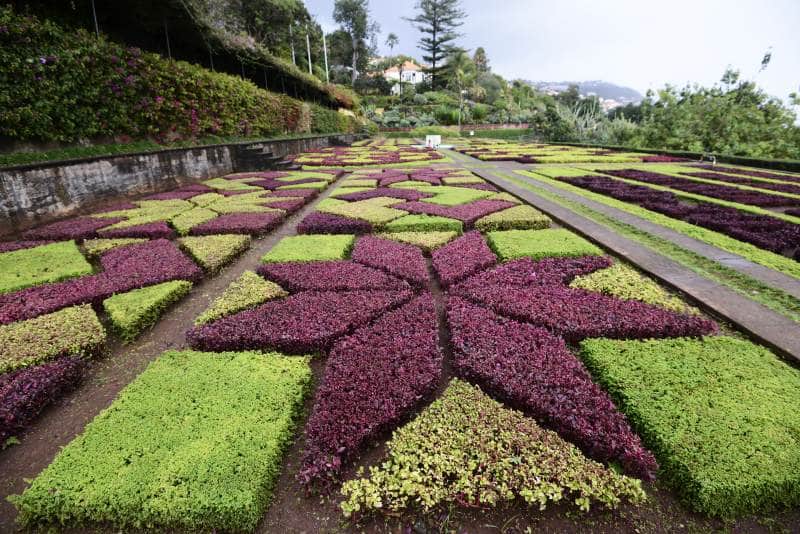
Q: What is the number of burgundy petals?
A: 8